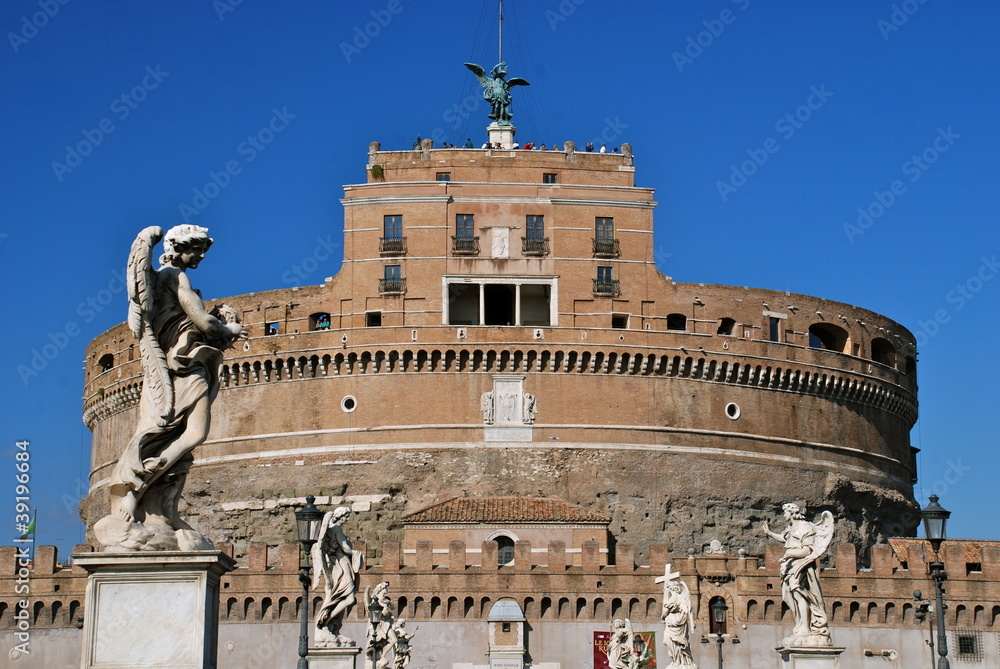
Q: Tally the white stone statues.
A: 7